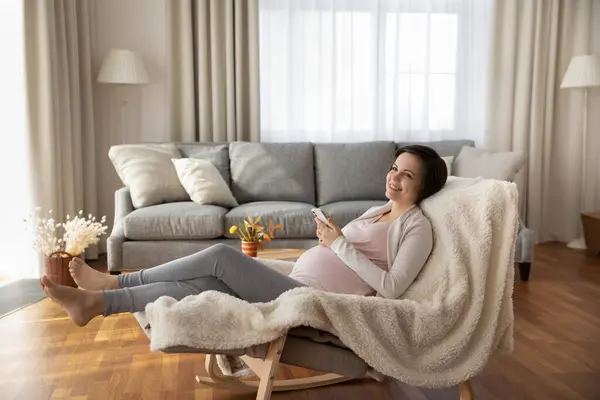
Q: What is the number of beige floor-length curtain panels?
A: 3